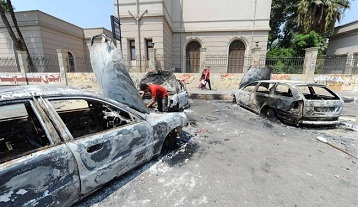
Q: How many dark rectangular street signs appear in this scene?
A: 1